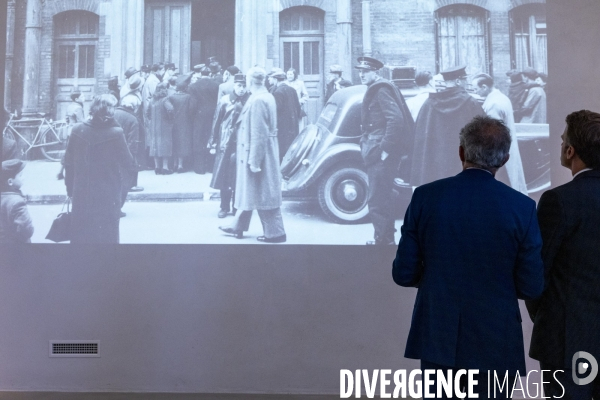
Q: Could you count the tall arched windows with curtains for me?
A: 2